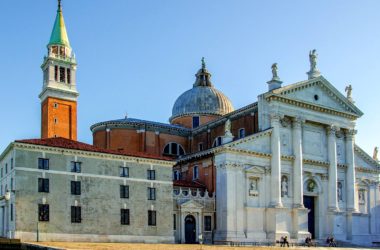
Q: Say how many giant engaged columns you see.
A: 4